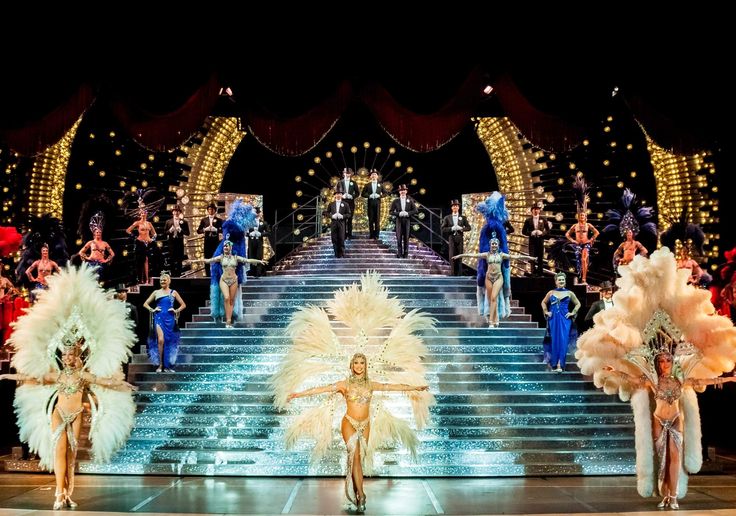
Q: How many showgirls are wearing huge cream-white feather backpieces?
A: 3